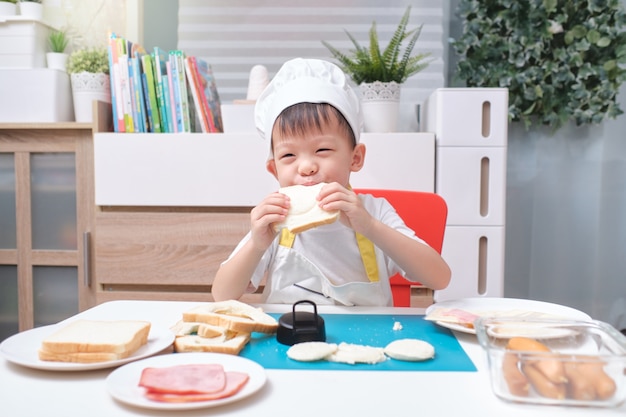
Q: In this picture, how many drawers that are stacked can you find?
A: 3